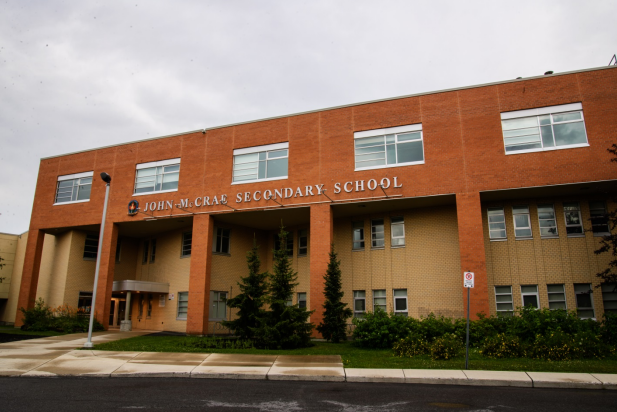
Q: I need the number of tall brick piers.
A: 5